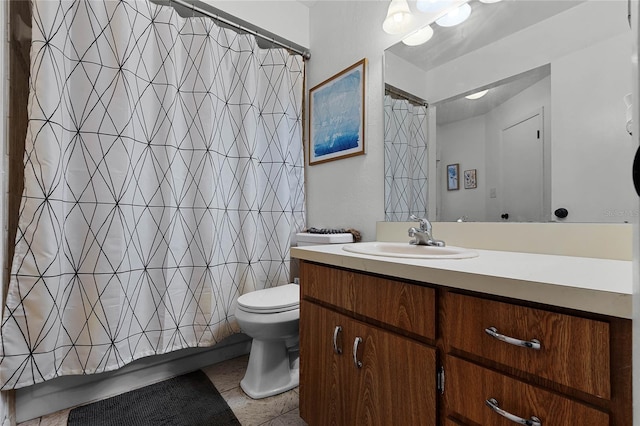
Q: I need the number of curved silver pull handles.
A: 4